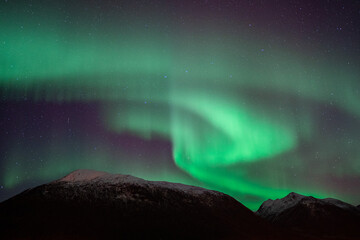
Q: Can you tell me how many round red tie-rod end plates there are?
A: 0